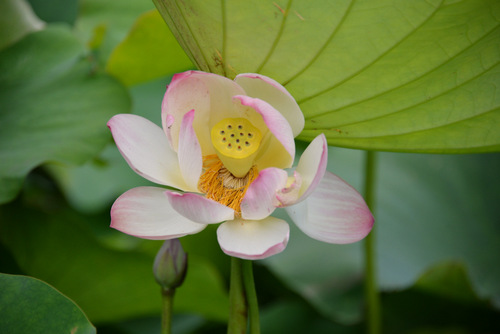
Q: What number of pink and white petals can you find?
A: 11